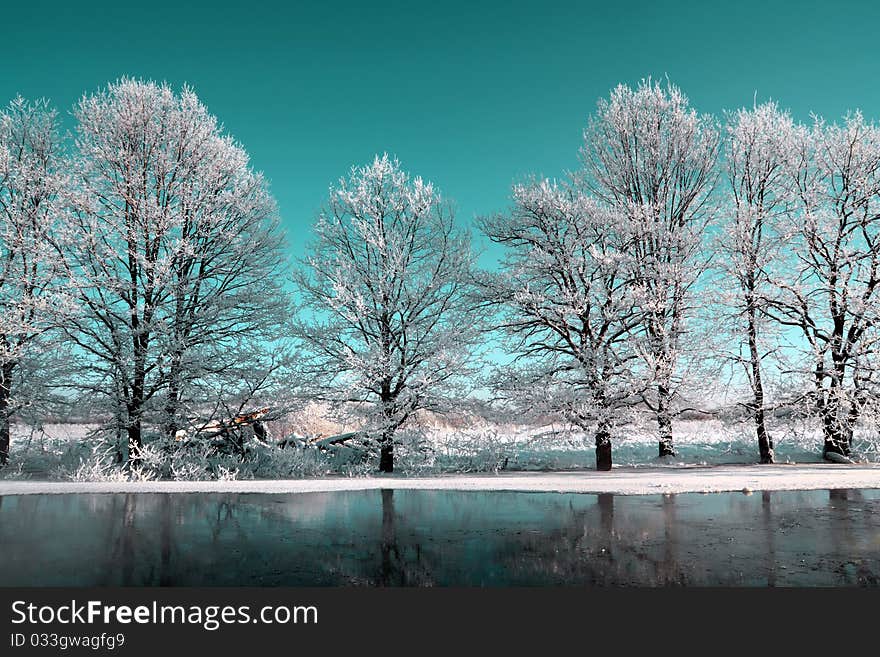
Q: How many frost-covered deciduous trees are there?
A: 7